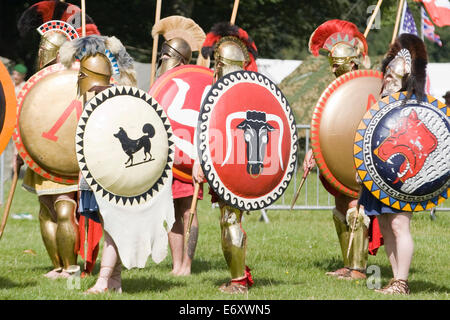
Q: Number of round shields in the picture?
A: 7